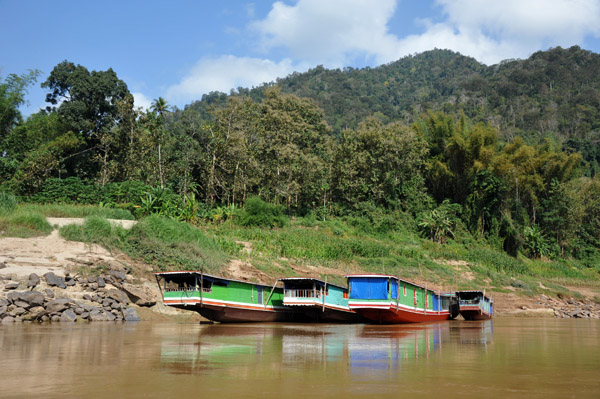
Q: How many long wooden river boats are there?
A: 4